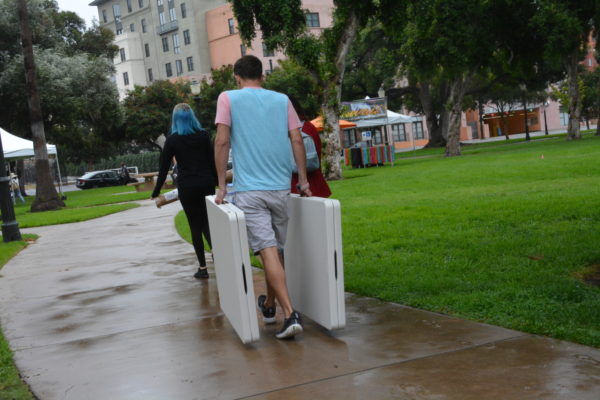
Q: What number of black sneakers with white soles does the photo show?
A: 2